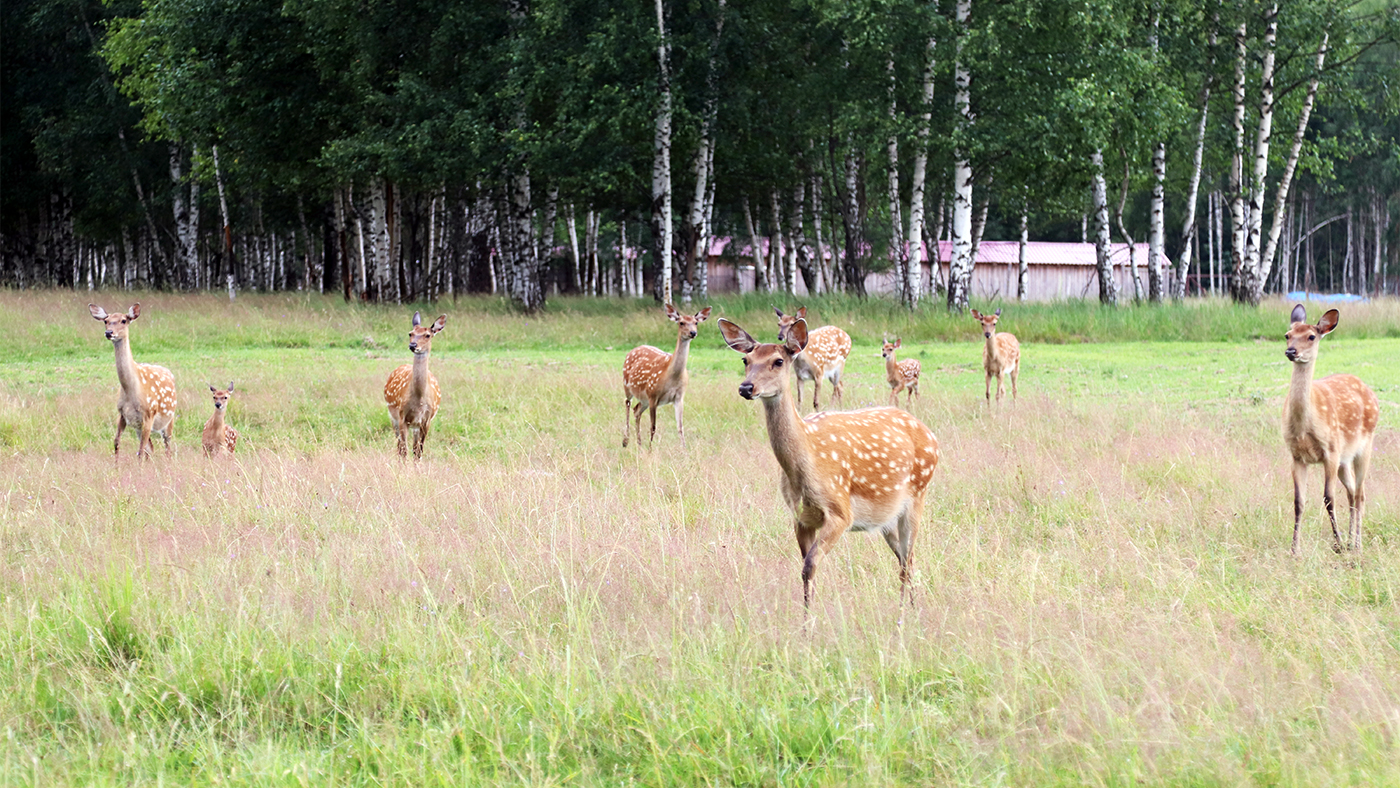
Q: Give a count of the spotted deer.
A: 9